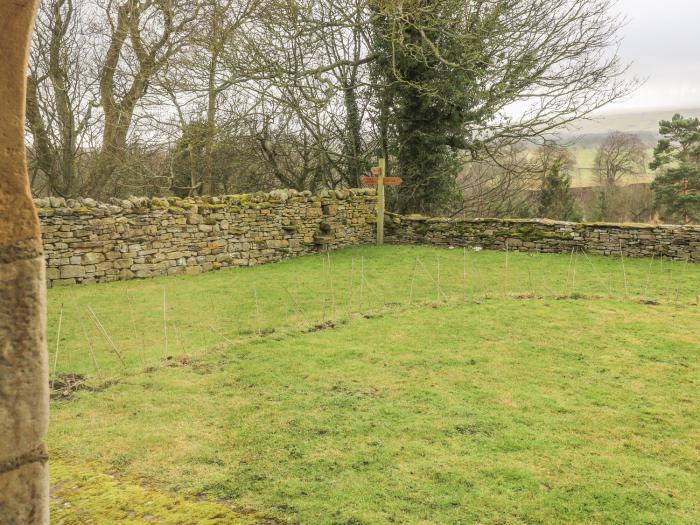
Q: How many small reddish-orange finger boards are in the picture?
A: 3